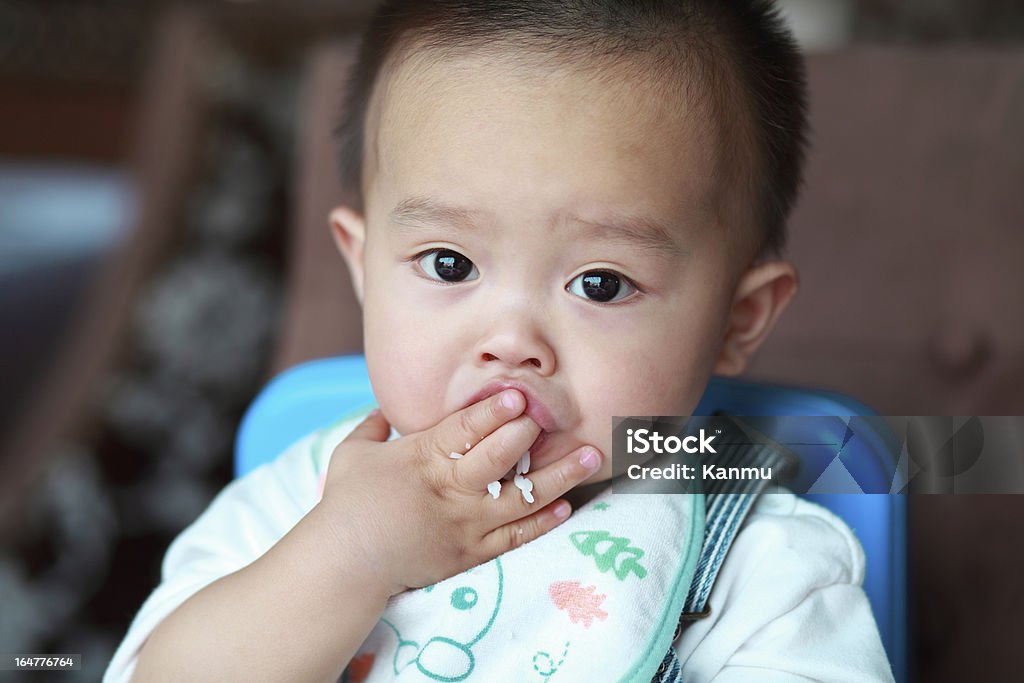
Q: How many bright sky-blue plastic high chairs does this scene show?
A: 1